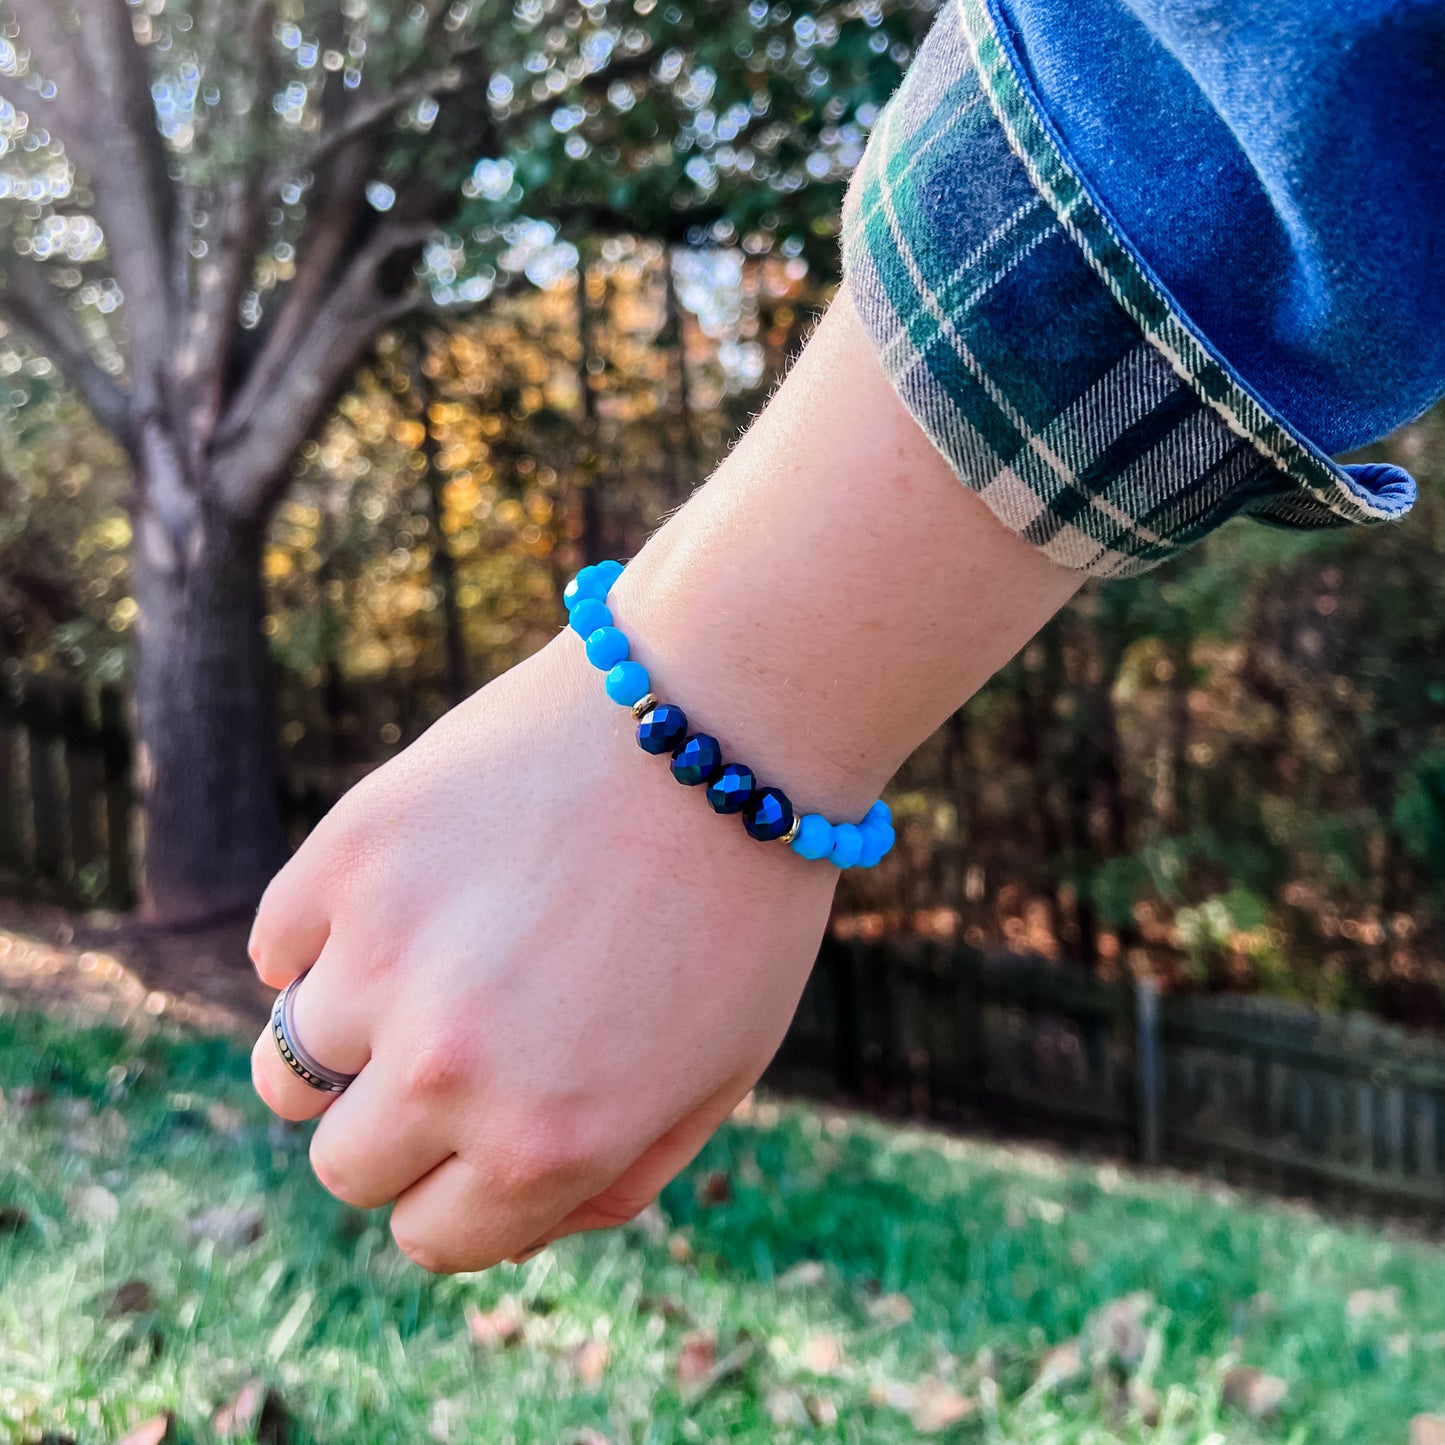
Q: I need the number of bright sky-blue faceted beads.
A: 11